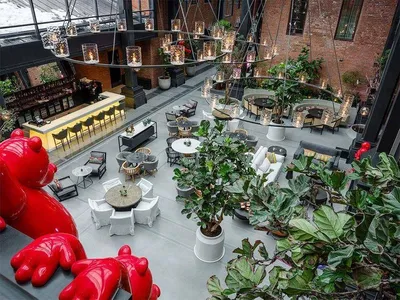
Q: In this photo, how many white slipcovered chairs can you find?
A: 5